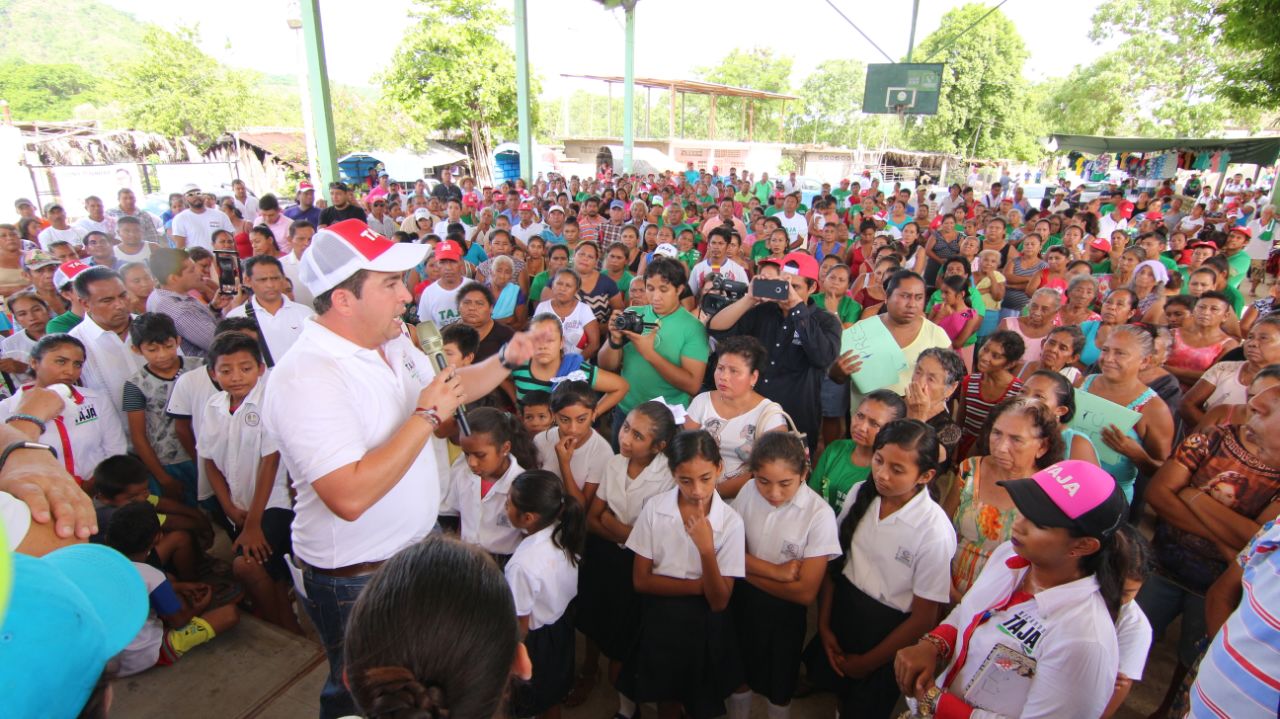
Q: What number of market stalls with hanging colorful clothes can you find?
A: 1